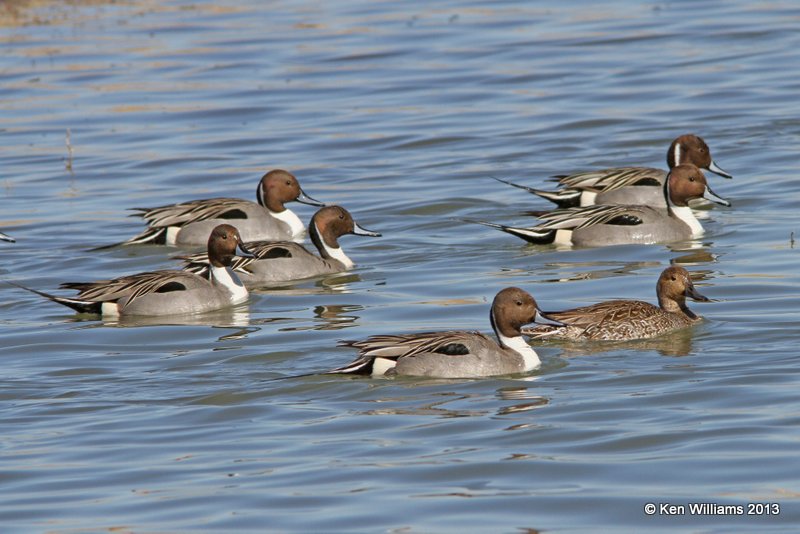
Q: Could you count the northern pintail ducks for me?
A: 7